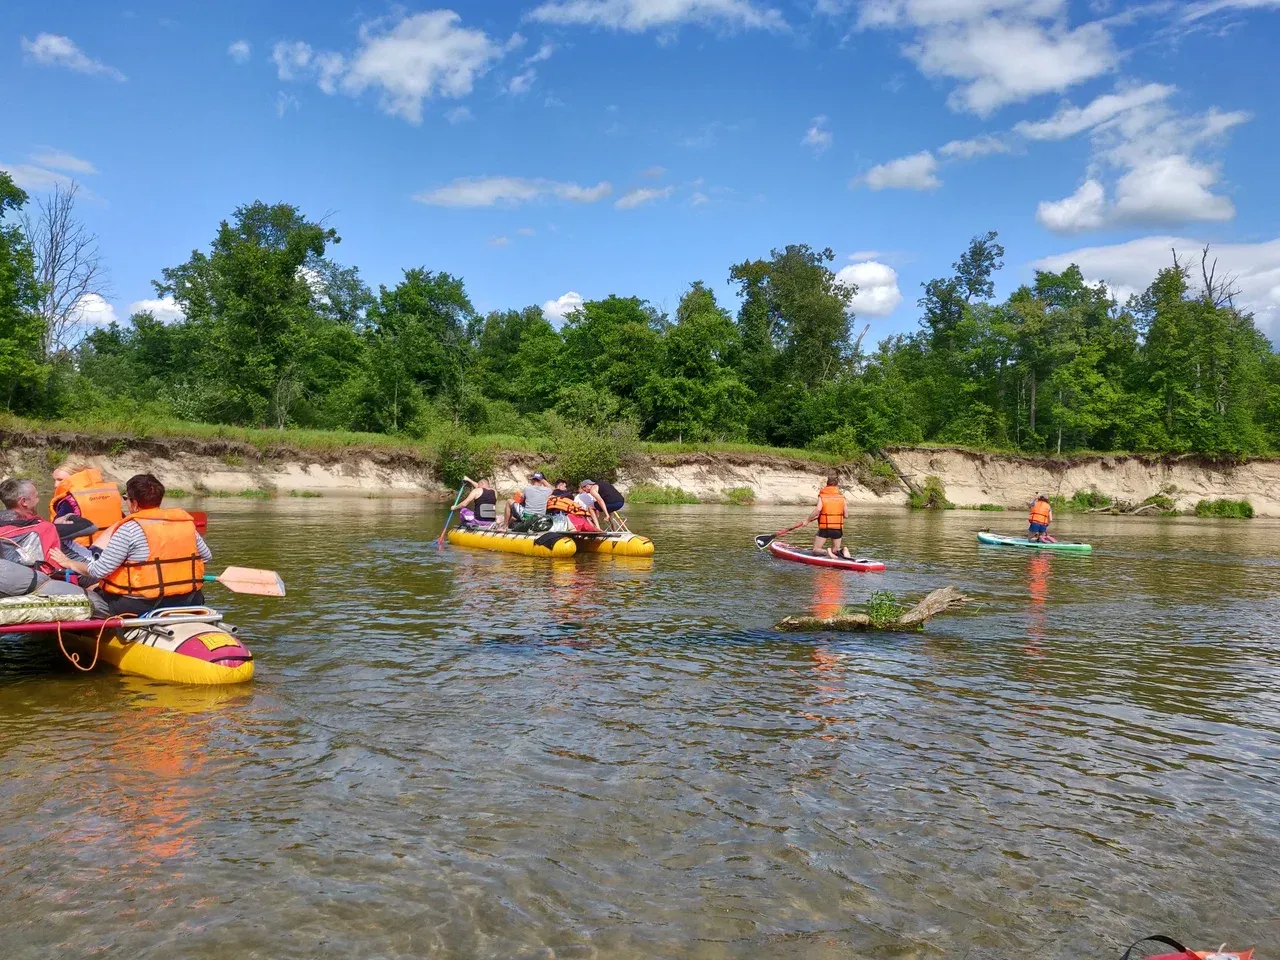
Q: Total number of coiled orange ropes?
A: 1